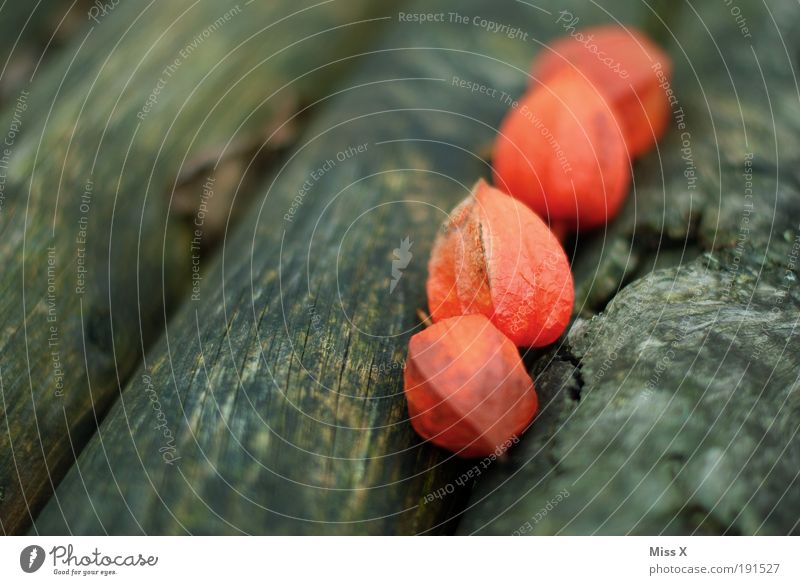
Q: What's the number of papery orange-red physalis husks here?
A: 4